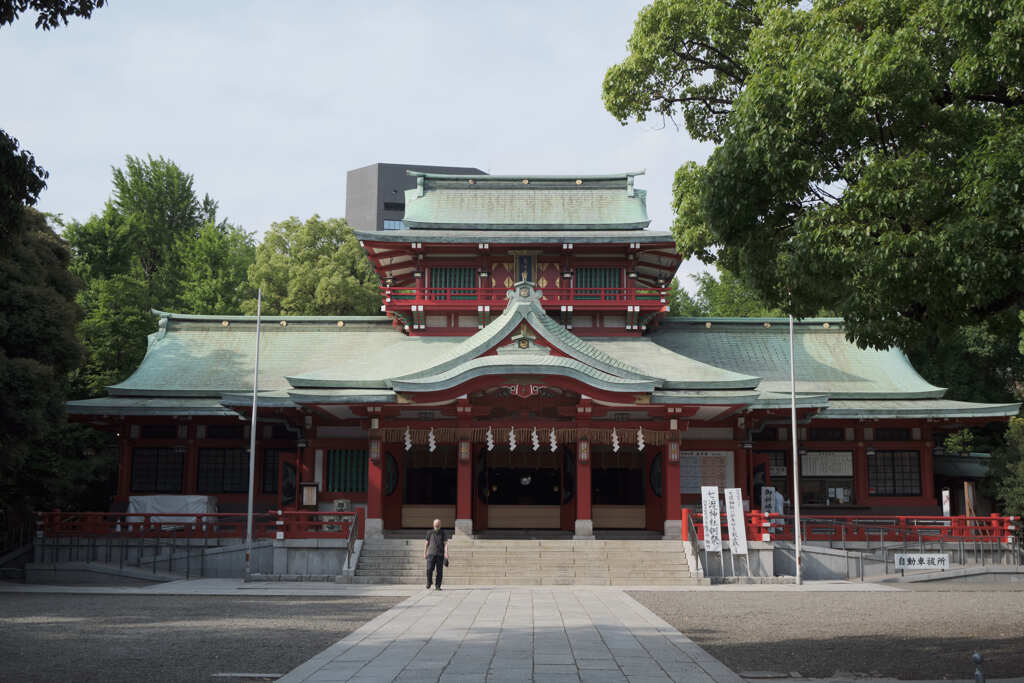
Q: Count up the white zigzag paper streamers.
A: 8